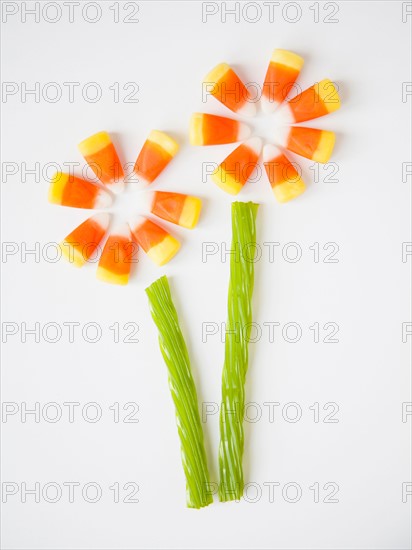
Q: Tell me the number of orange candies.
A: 14